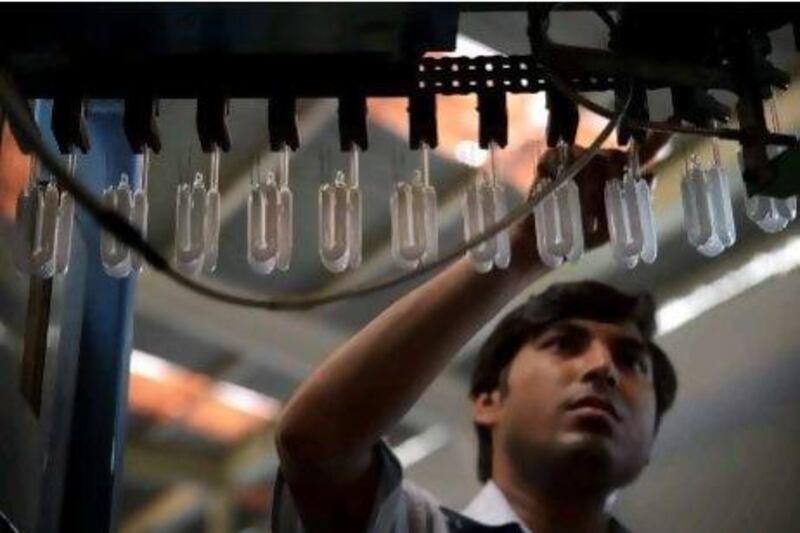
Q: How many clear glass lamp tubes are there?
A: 11